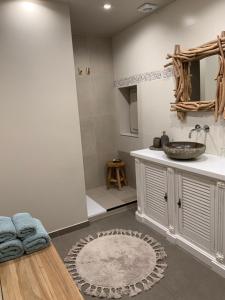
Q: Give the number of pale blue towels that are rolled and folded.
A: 4